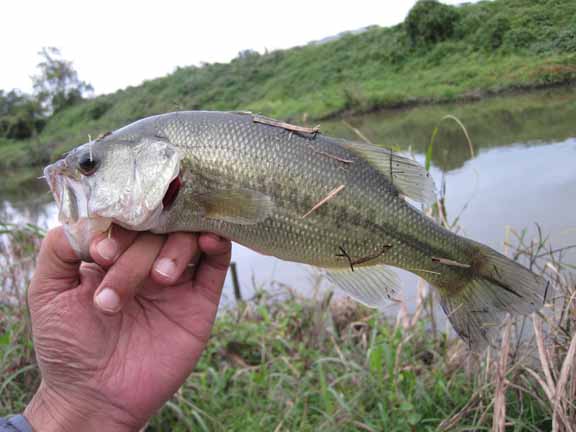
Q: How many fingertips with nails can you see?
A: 3